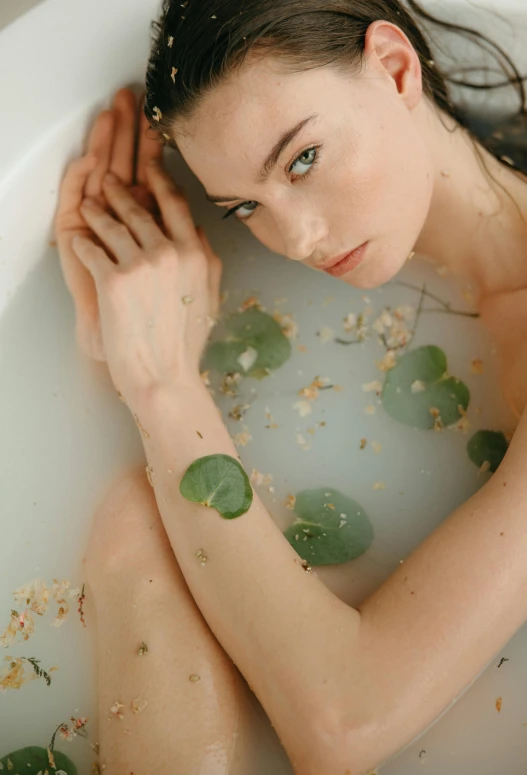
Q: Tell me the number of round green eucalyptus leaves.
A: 6